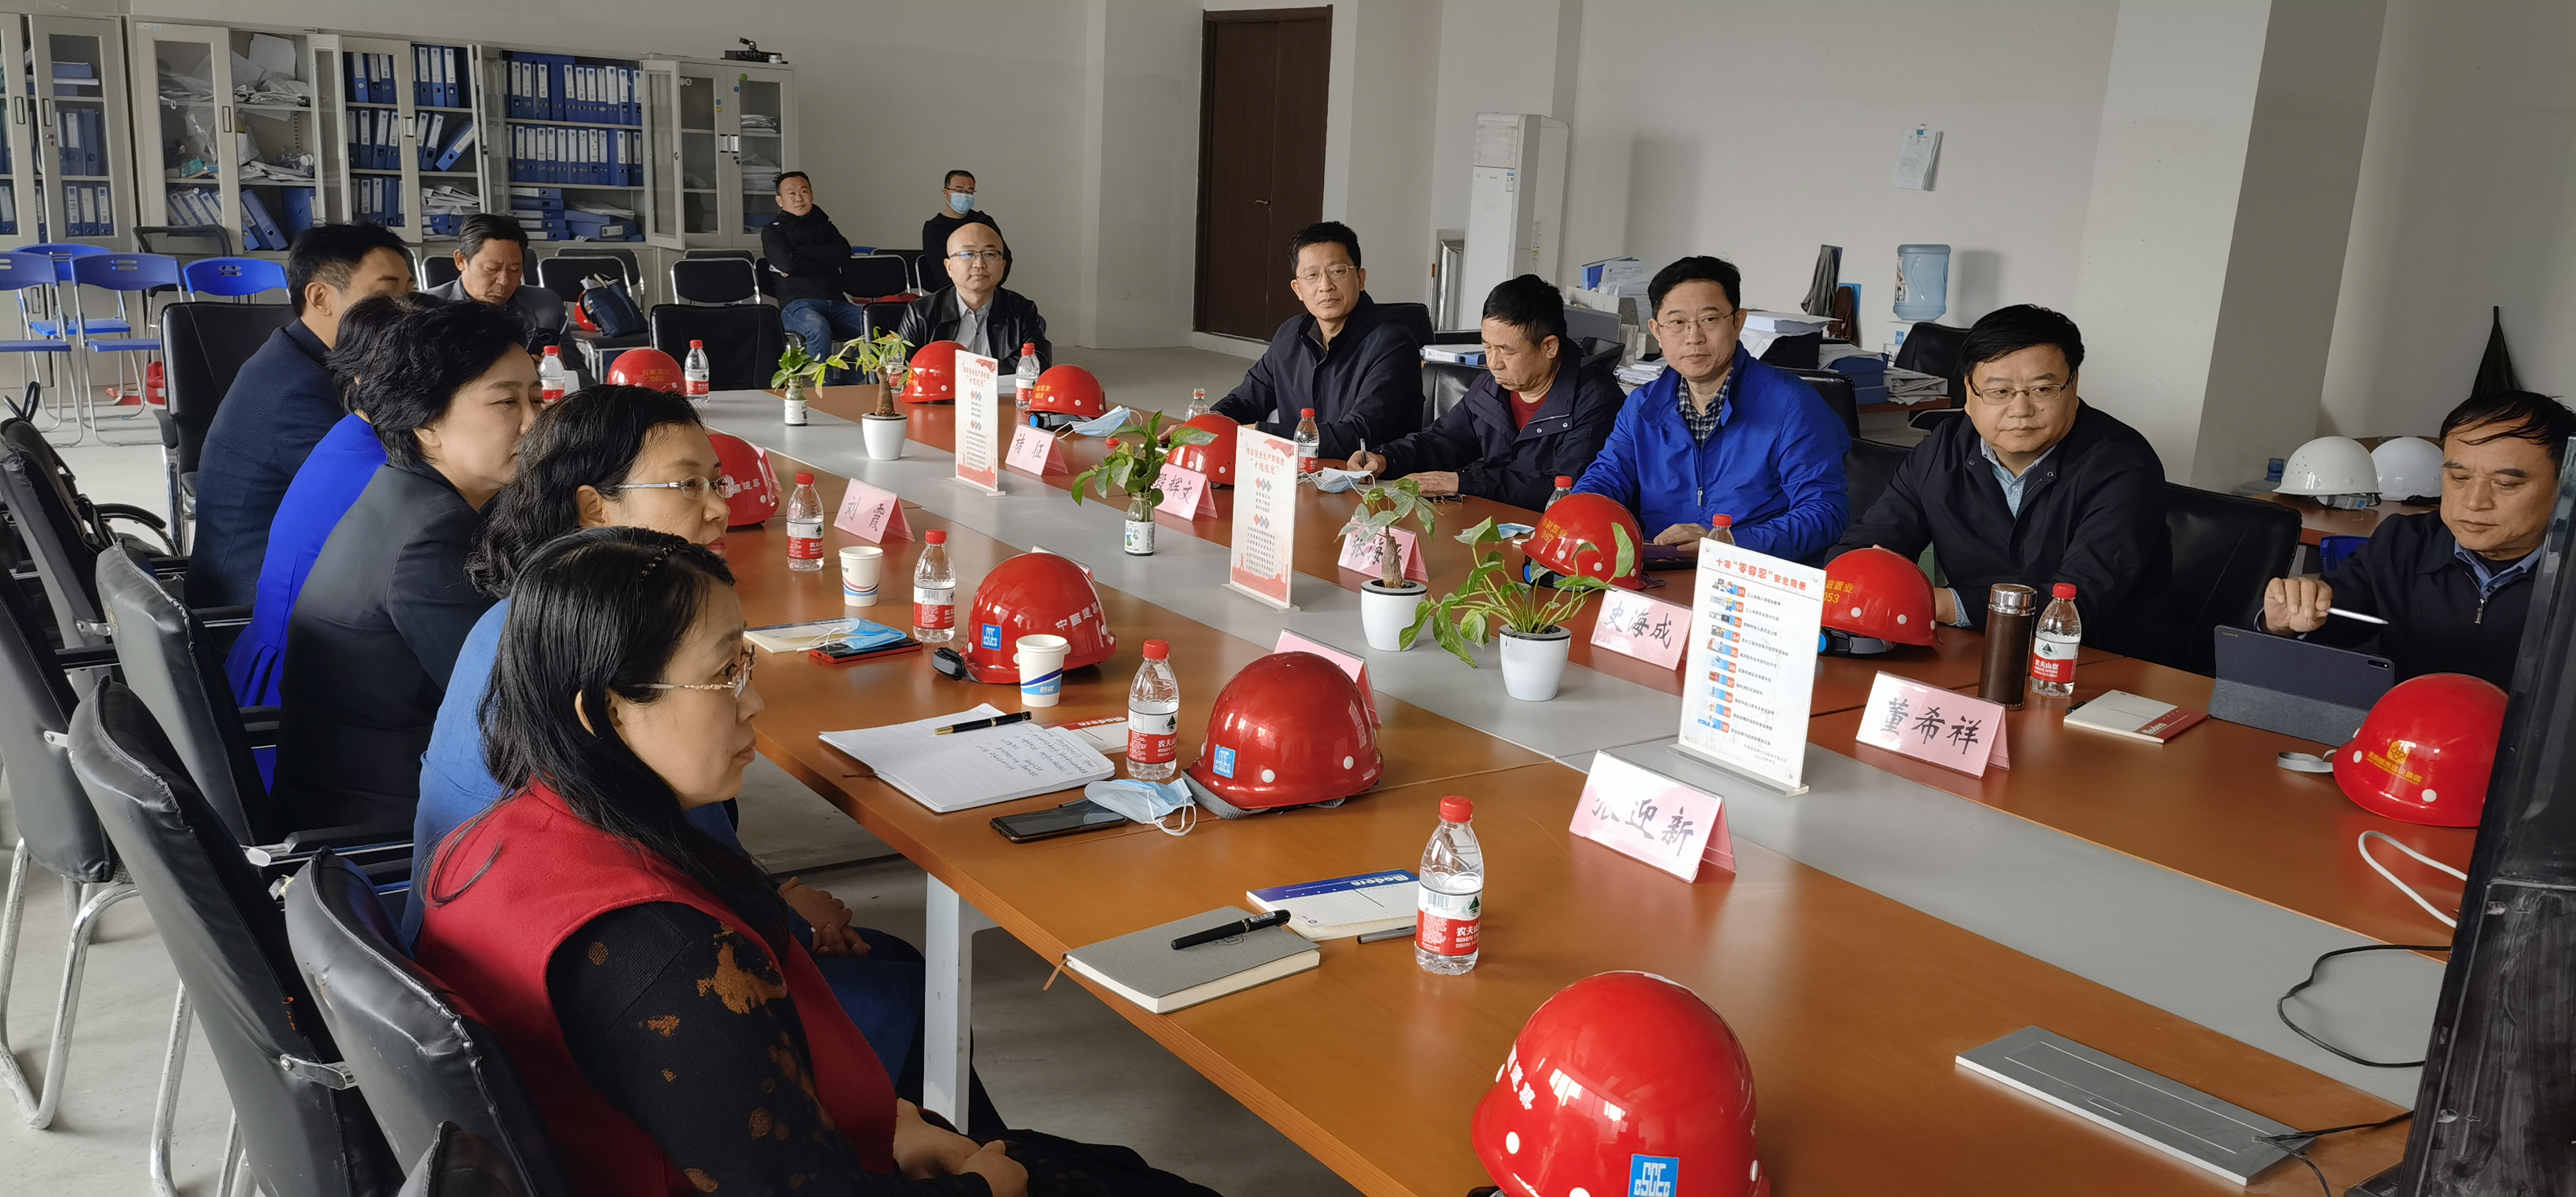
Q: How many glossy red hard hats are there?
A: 12